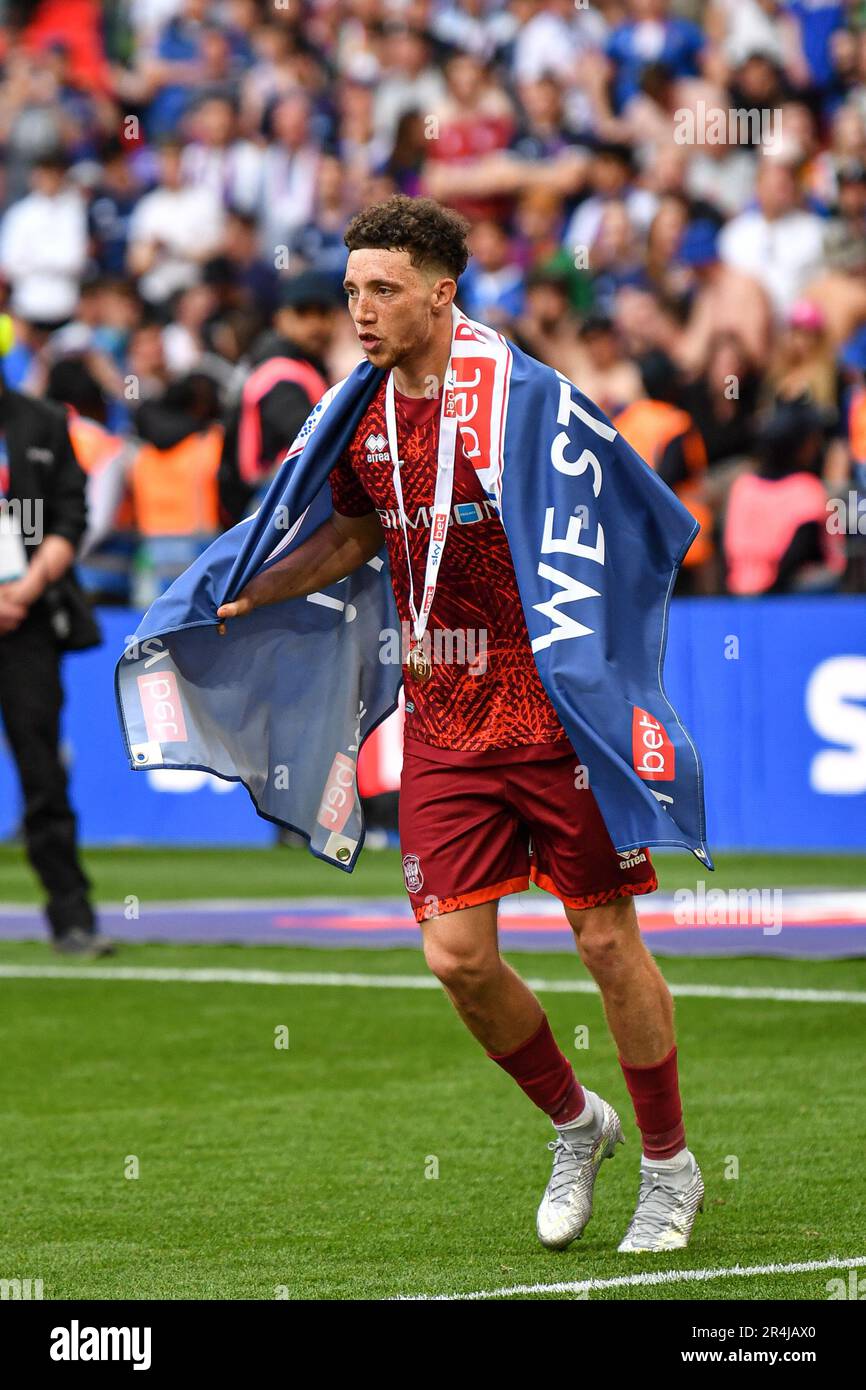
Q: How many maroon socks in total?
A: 2